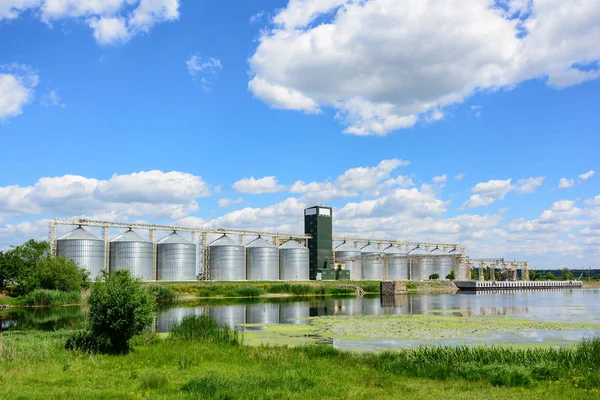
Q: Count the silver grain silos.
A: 12